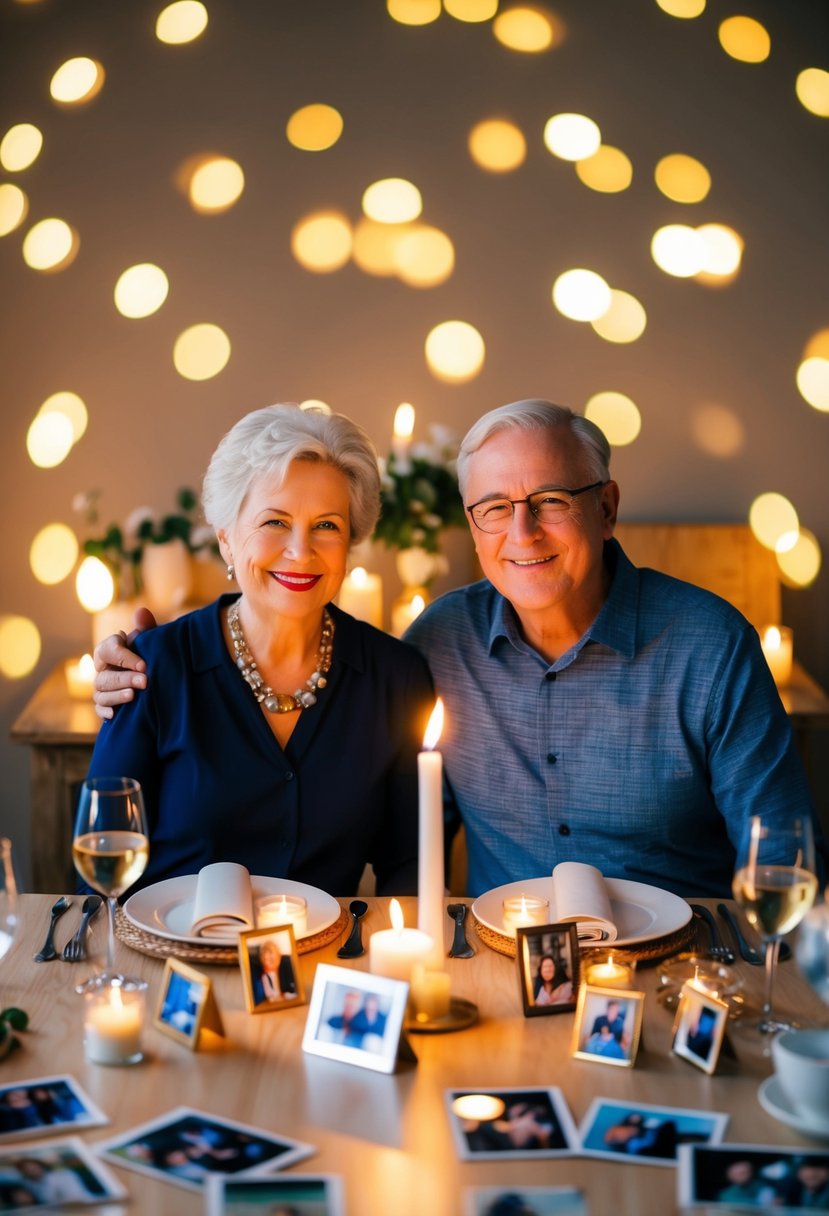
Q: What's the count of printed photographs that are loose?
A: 8